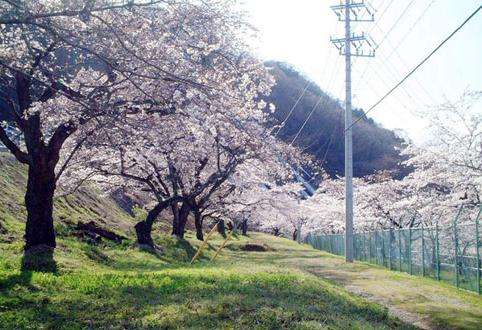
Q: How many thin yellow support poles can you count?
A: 2